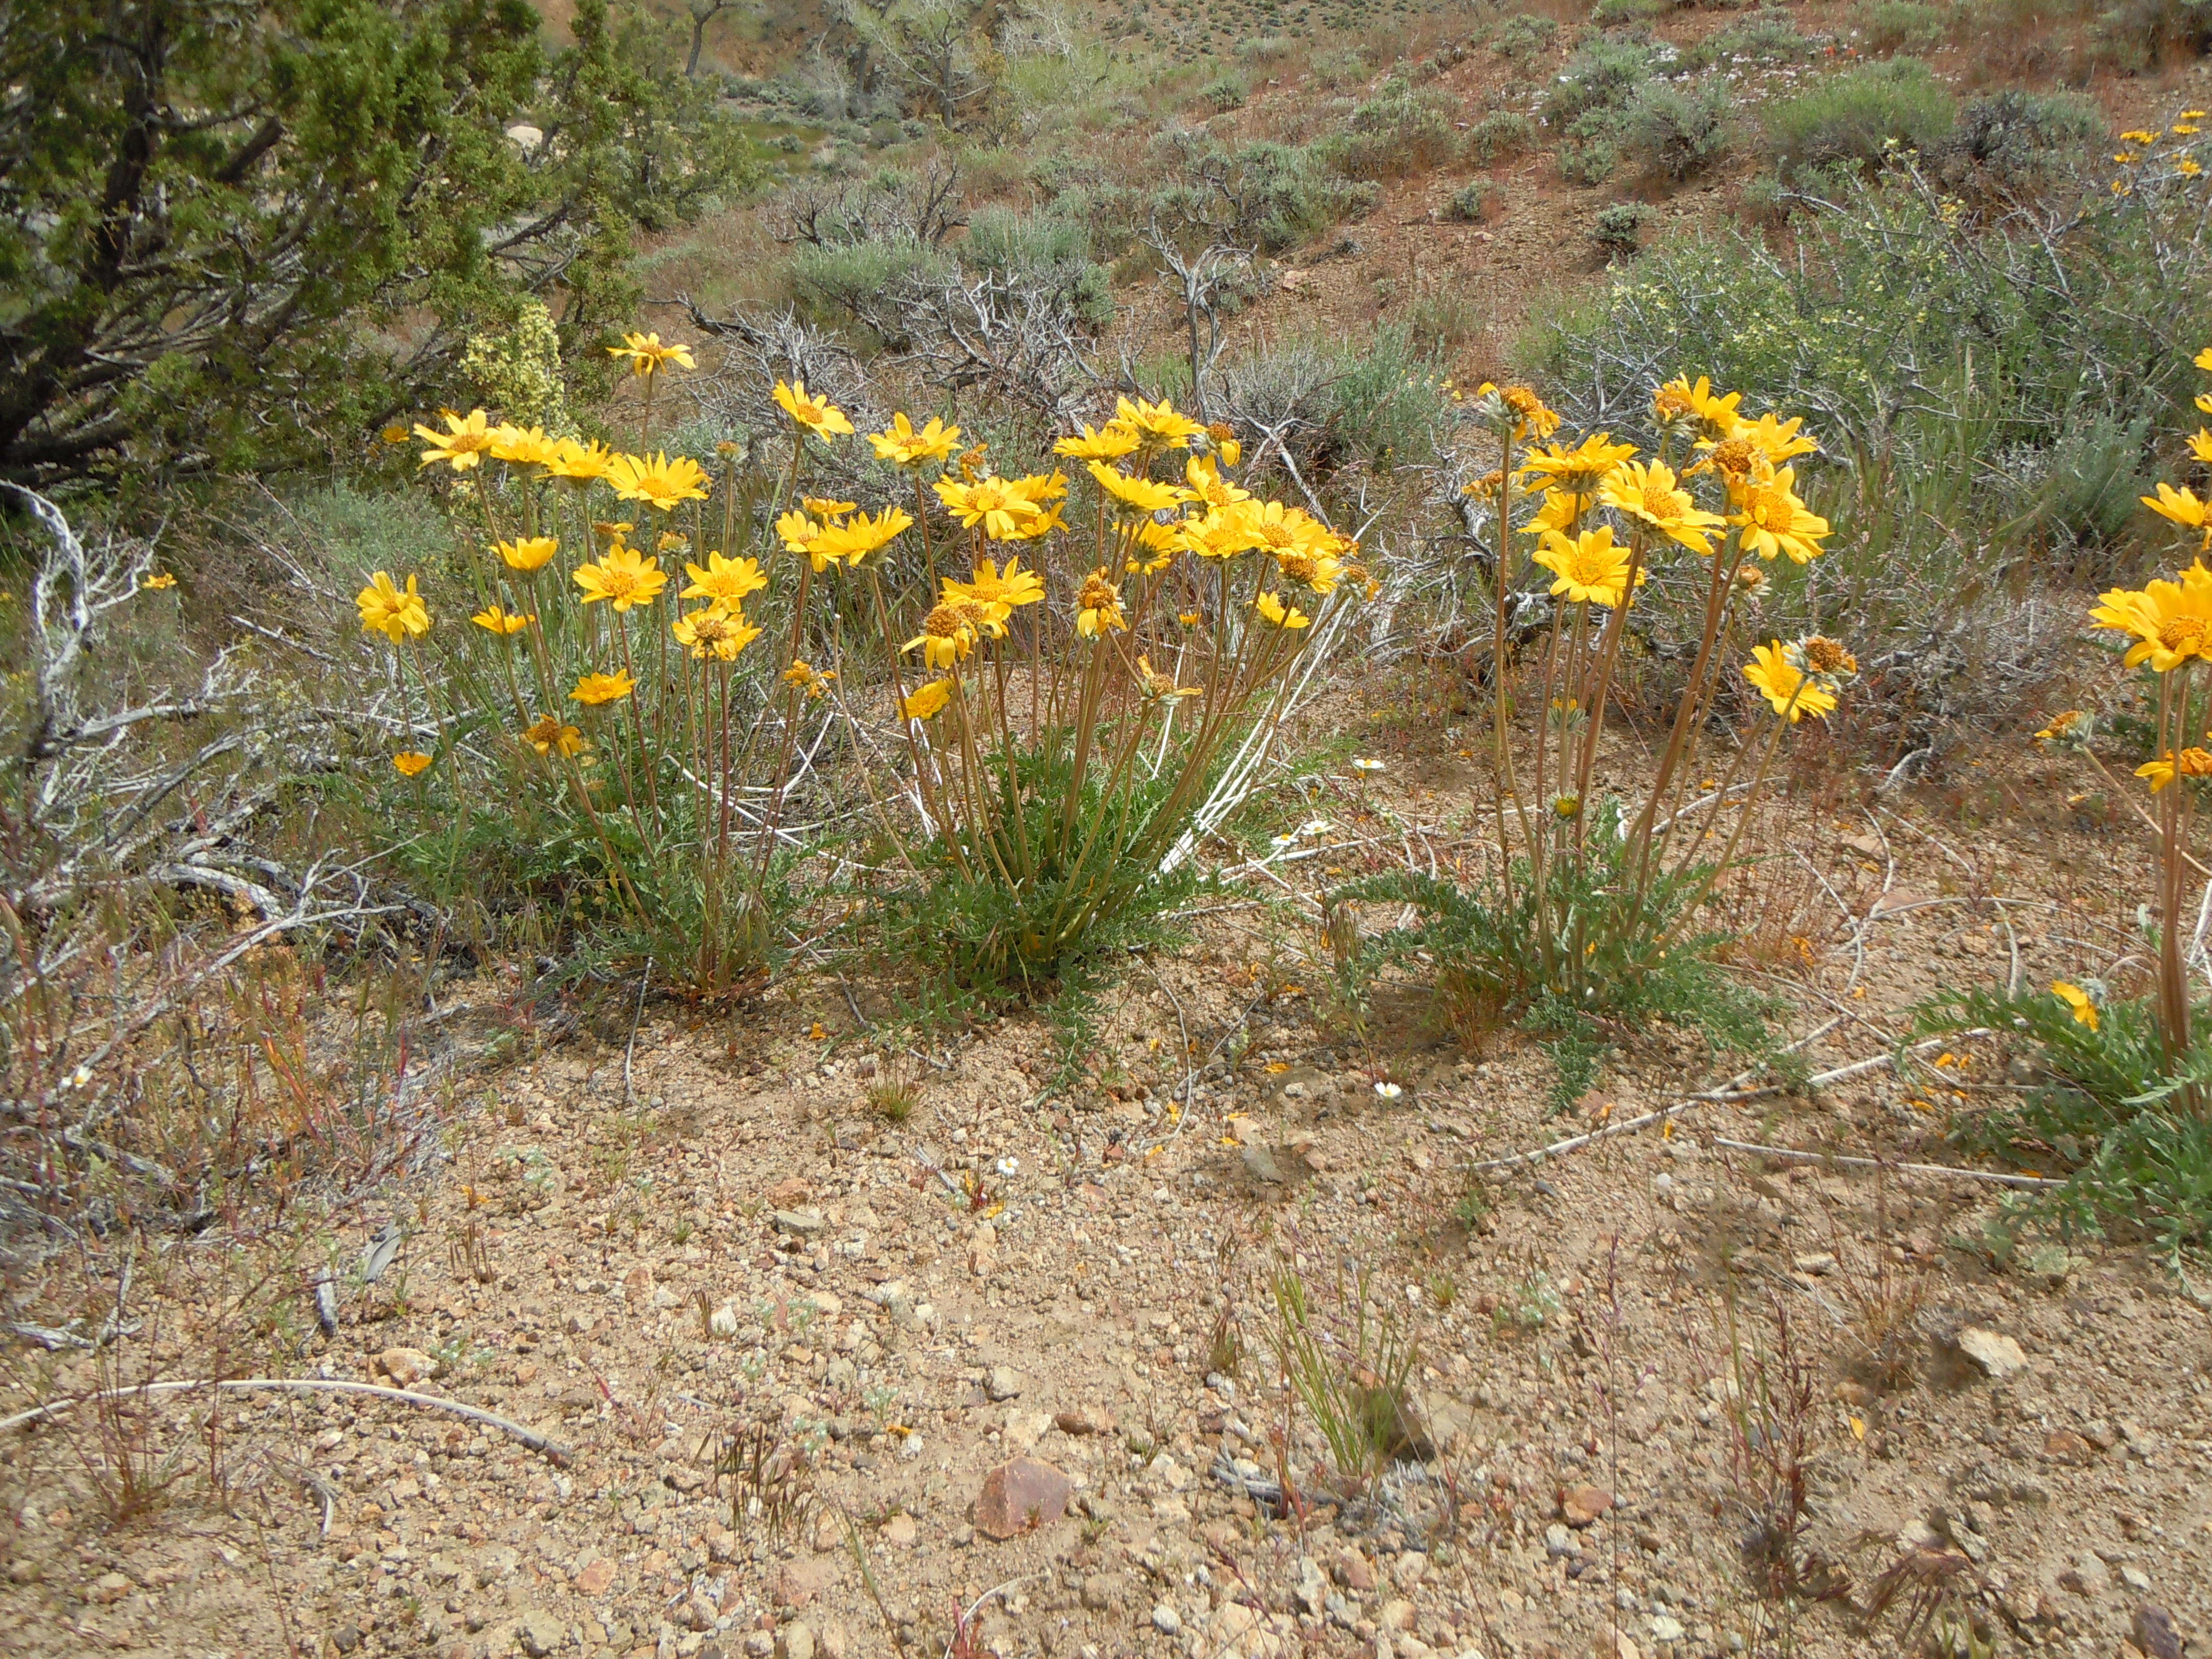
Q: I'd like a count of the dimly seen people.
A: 0